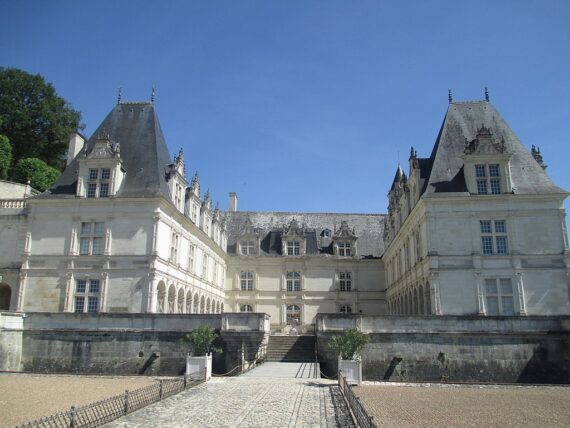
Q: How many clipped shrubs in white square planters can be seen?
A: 2